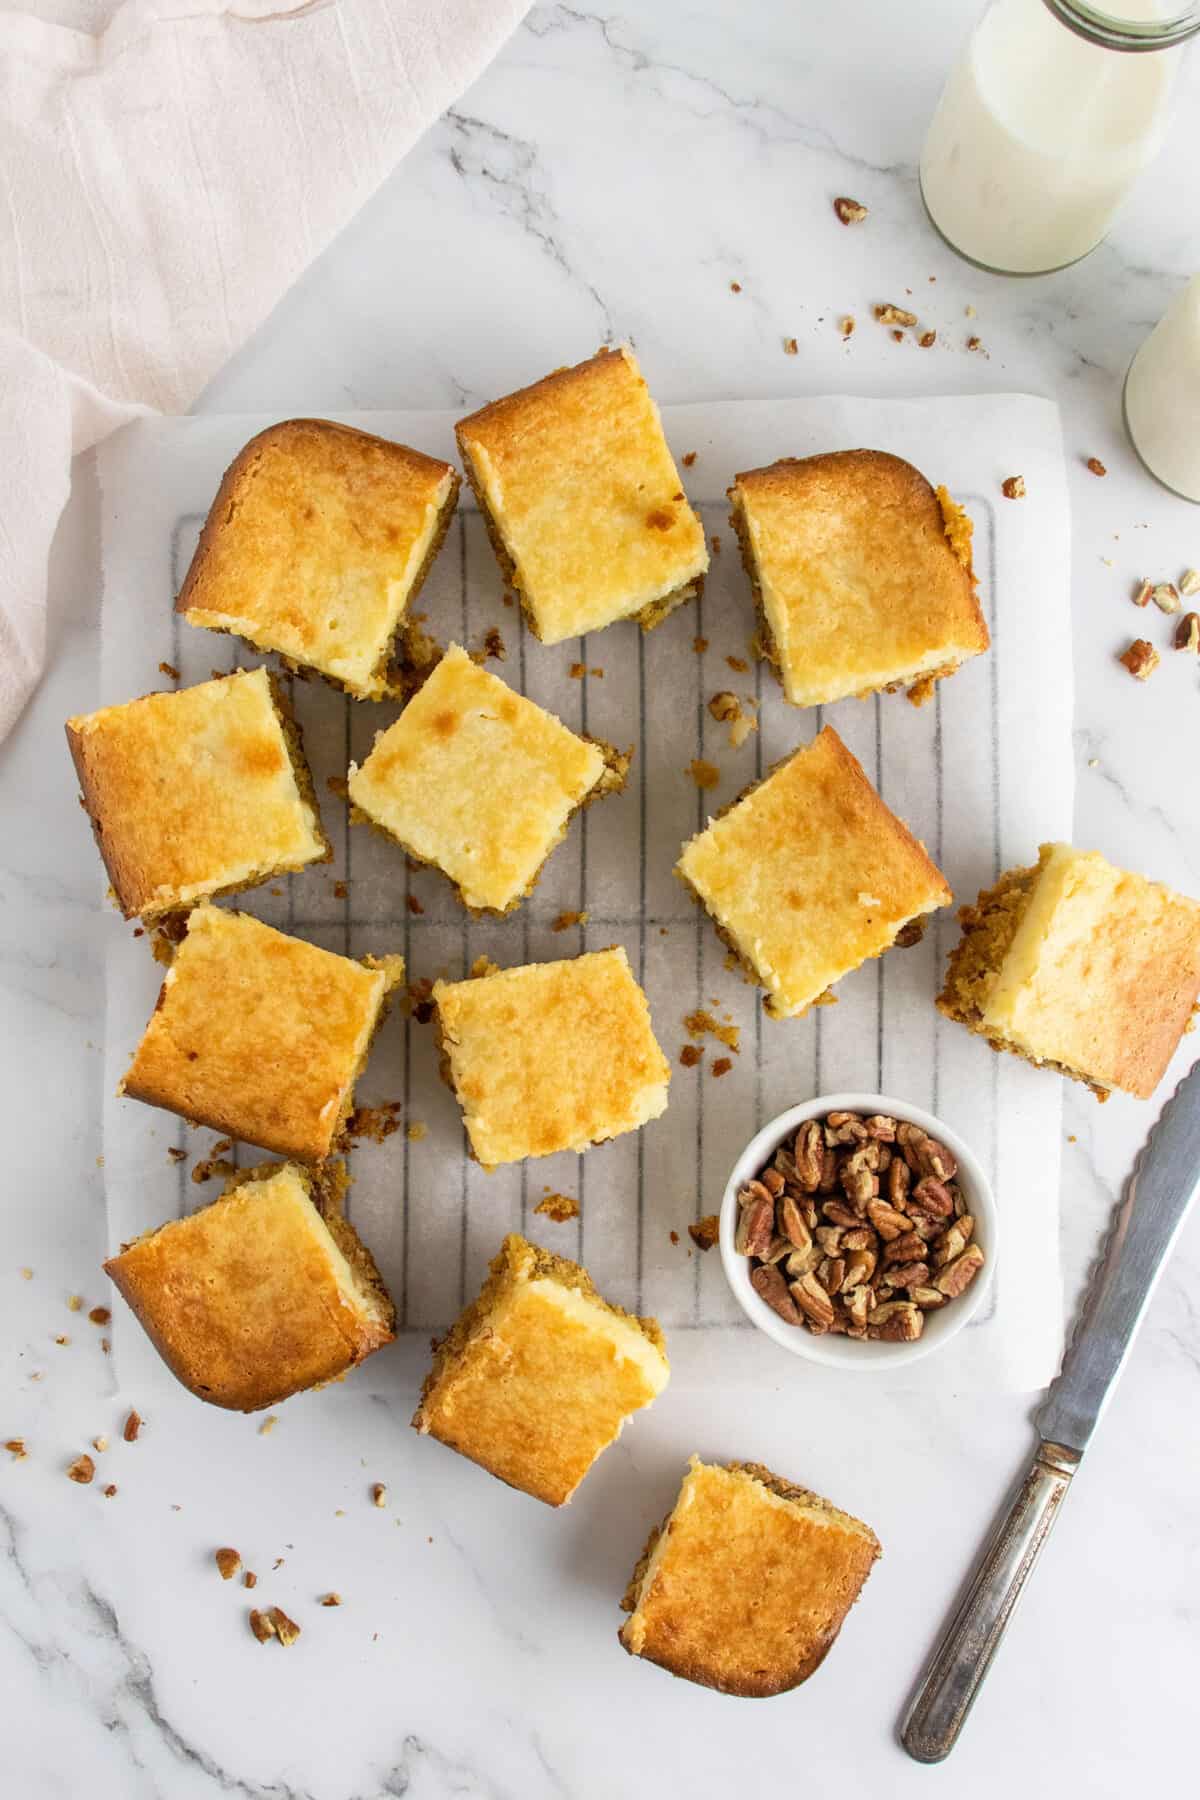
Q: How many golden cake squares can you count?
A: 12